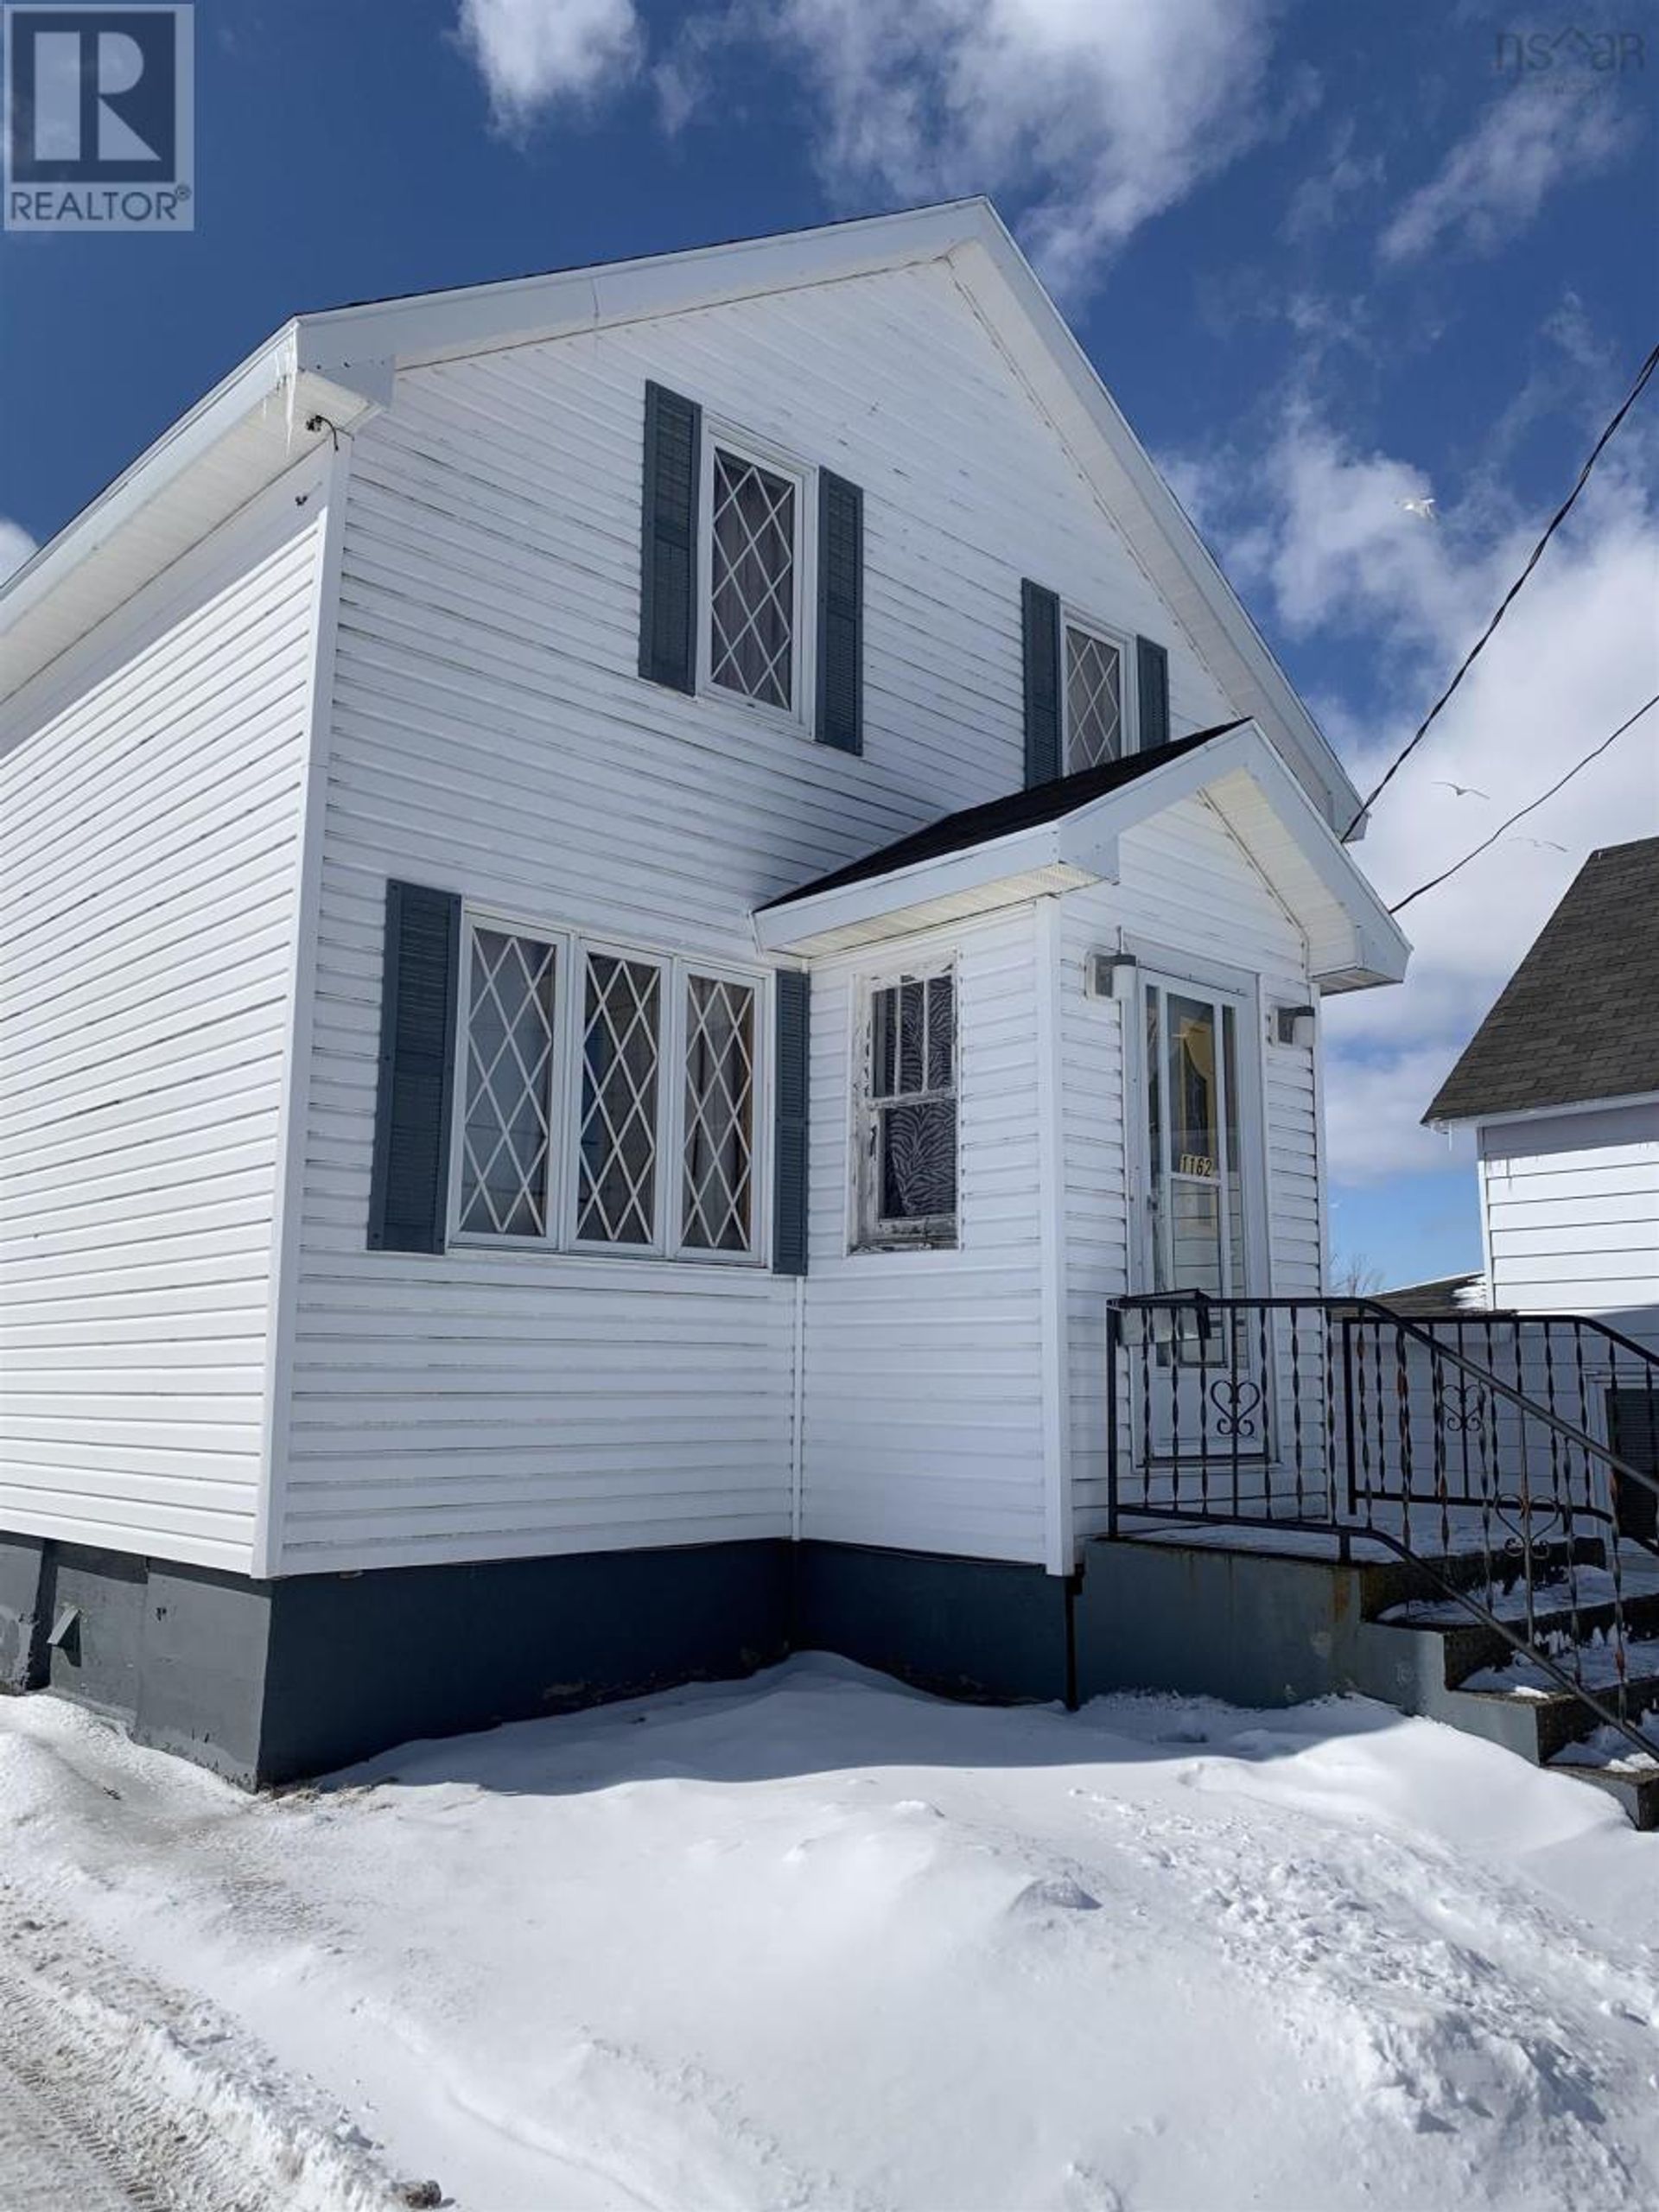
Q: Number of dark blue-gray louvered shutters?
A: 6